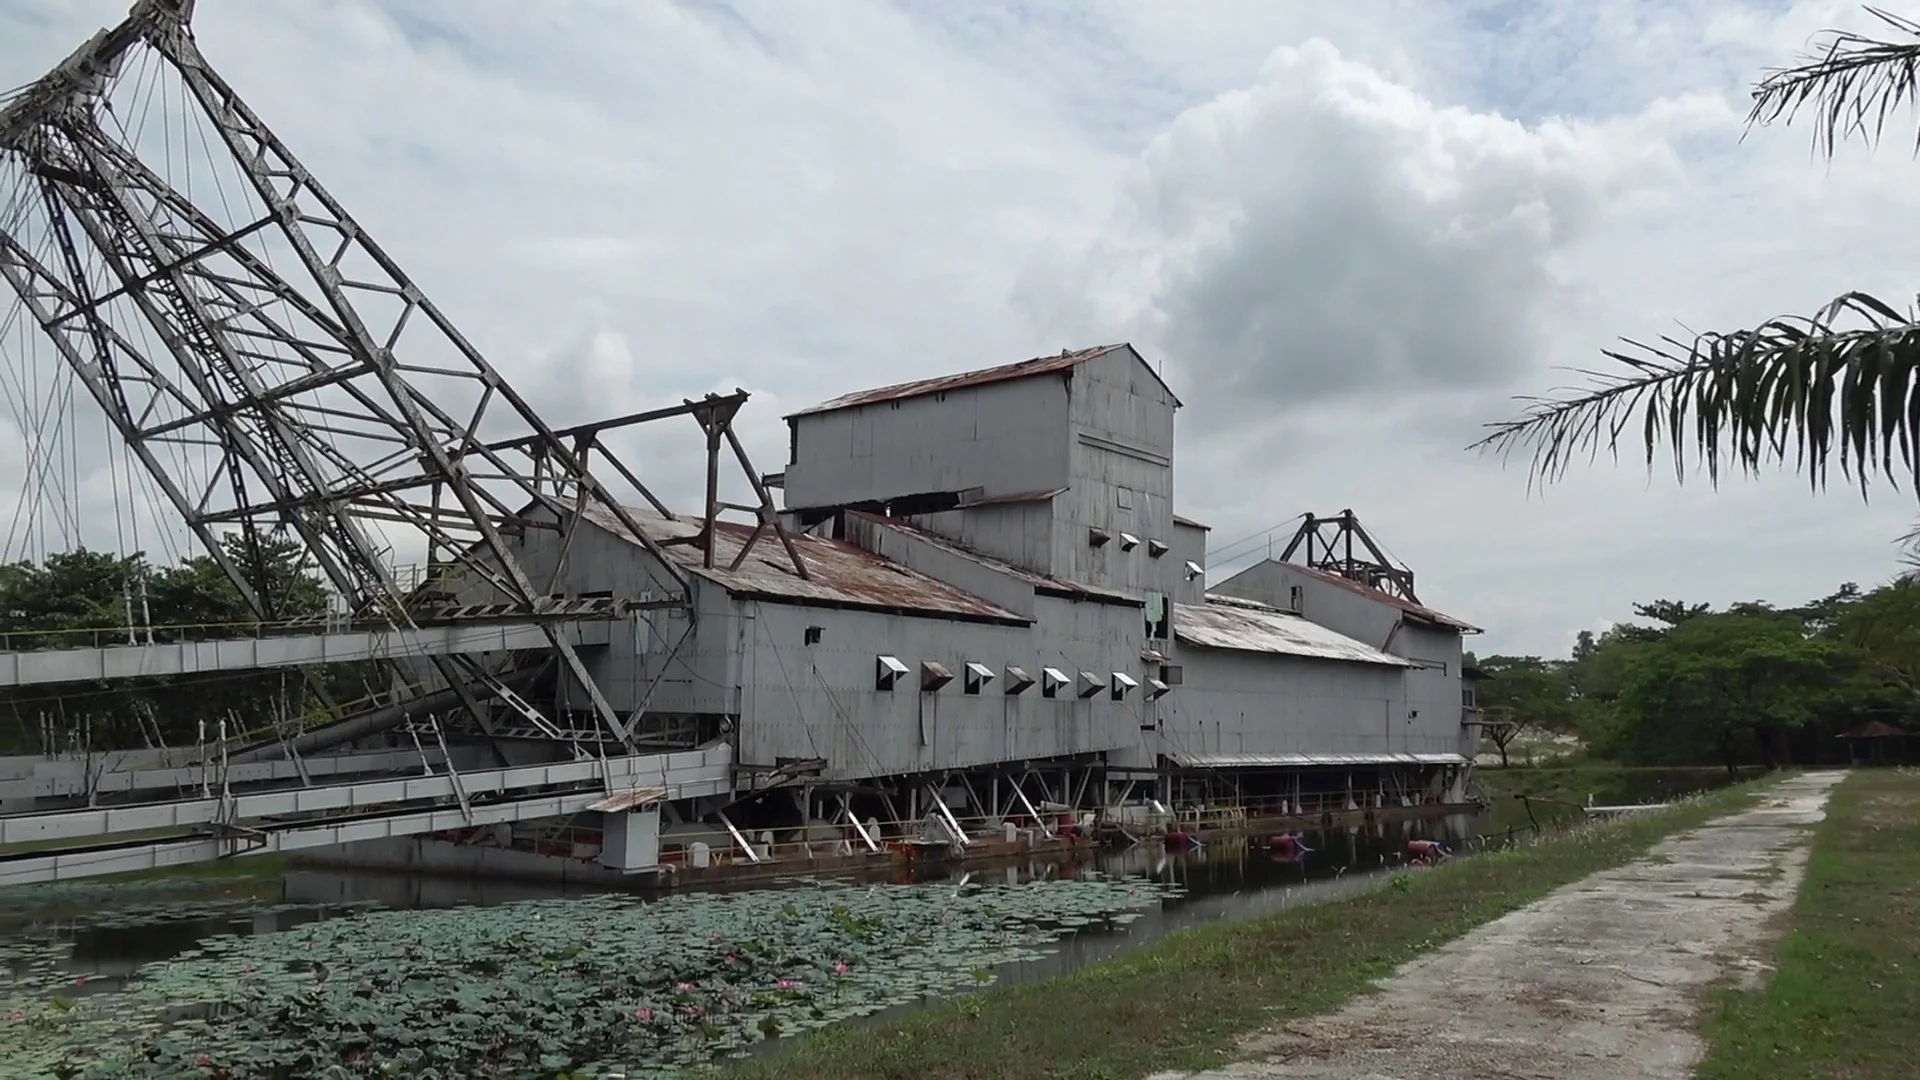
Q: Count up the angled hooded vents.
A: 12